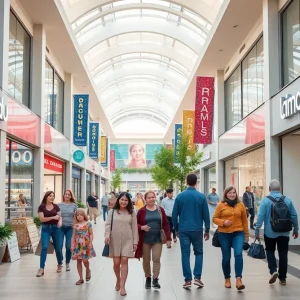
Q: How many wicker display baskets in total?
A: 1